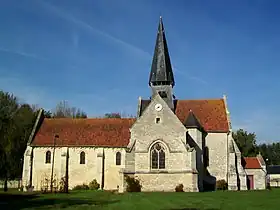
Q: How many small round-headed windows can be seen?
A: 3